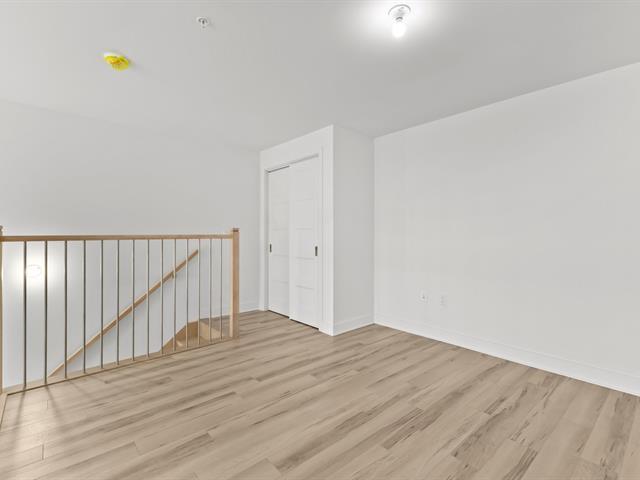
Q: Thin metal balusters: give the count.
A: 14